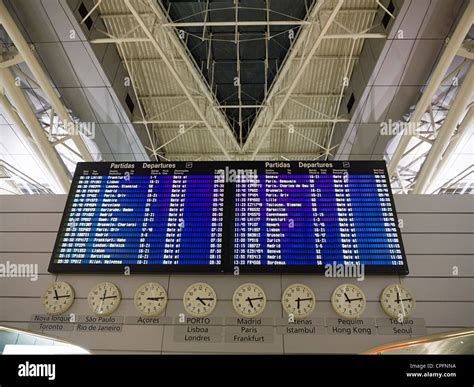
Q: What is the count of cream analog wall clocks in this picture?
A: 8